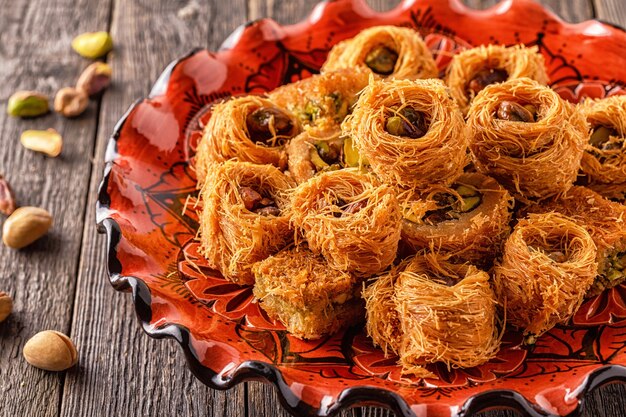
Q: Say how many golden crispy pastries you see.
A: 15